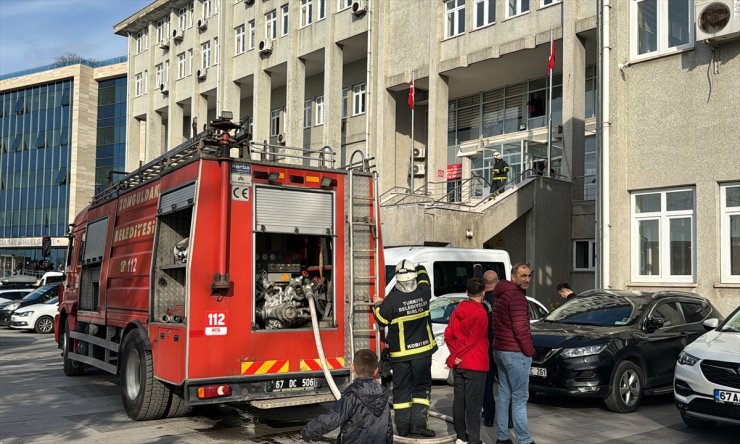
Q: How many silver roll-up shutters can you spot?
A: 3